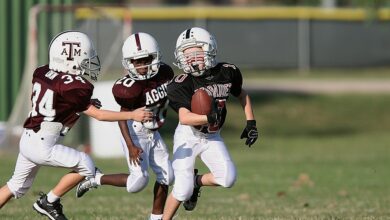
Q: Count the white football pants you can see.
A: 3